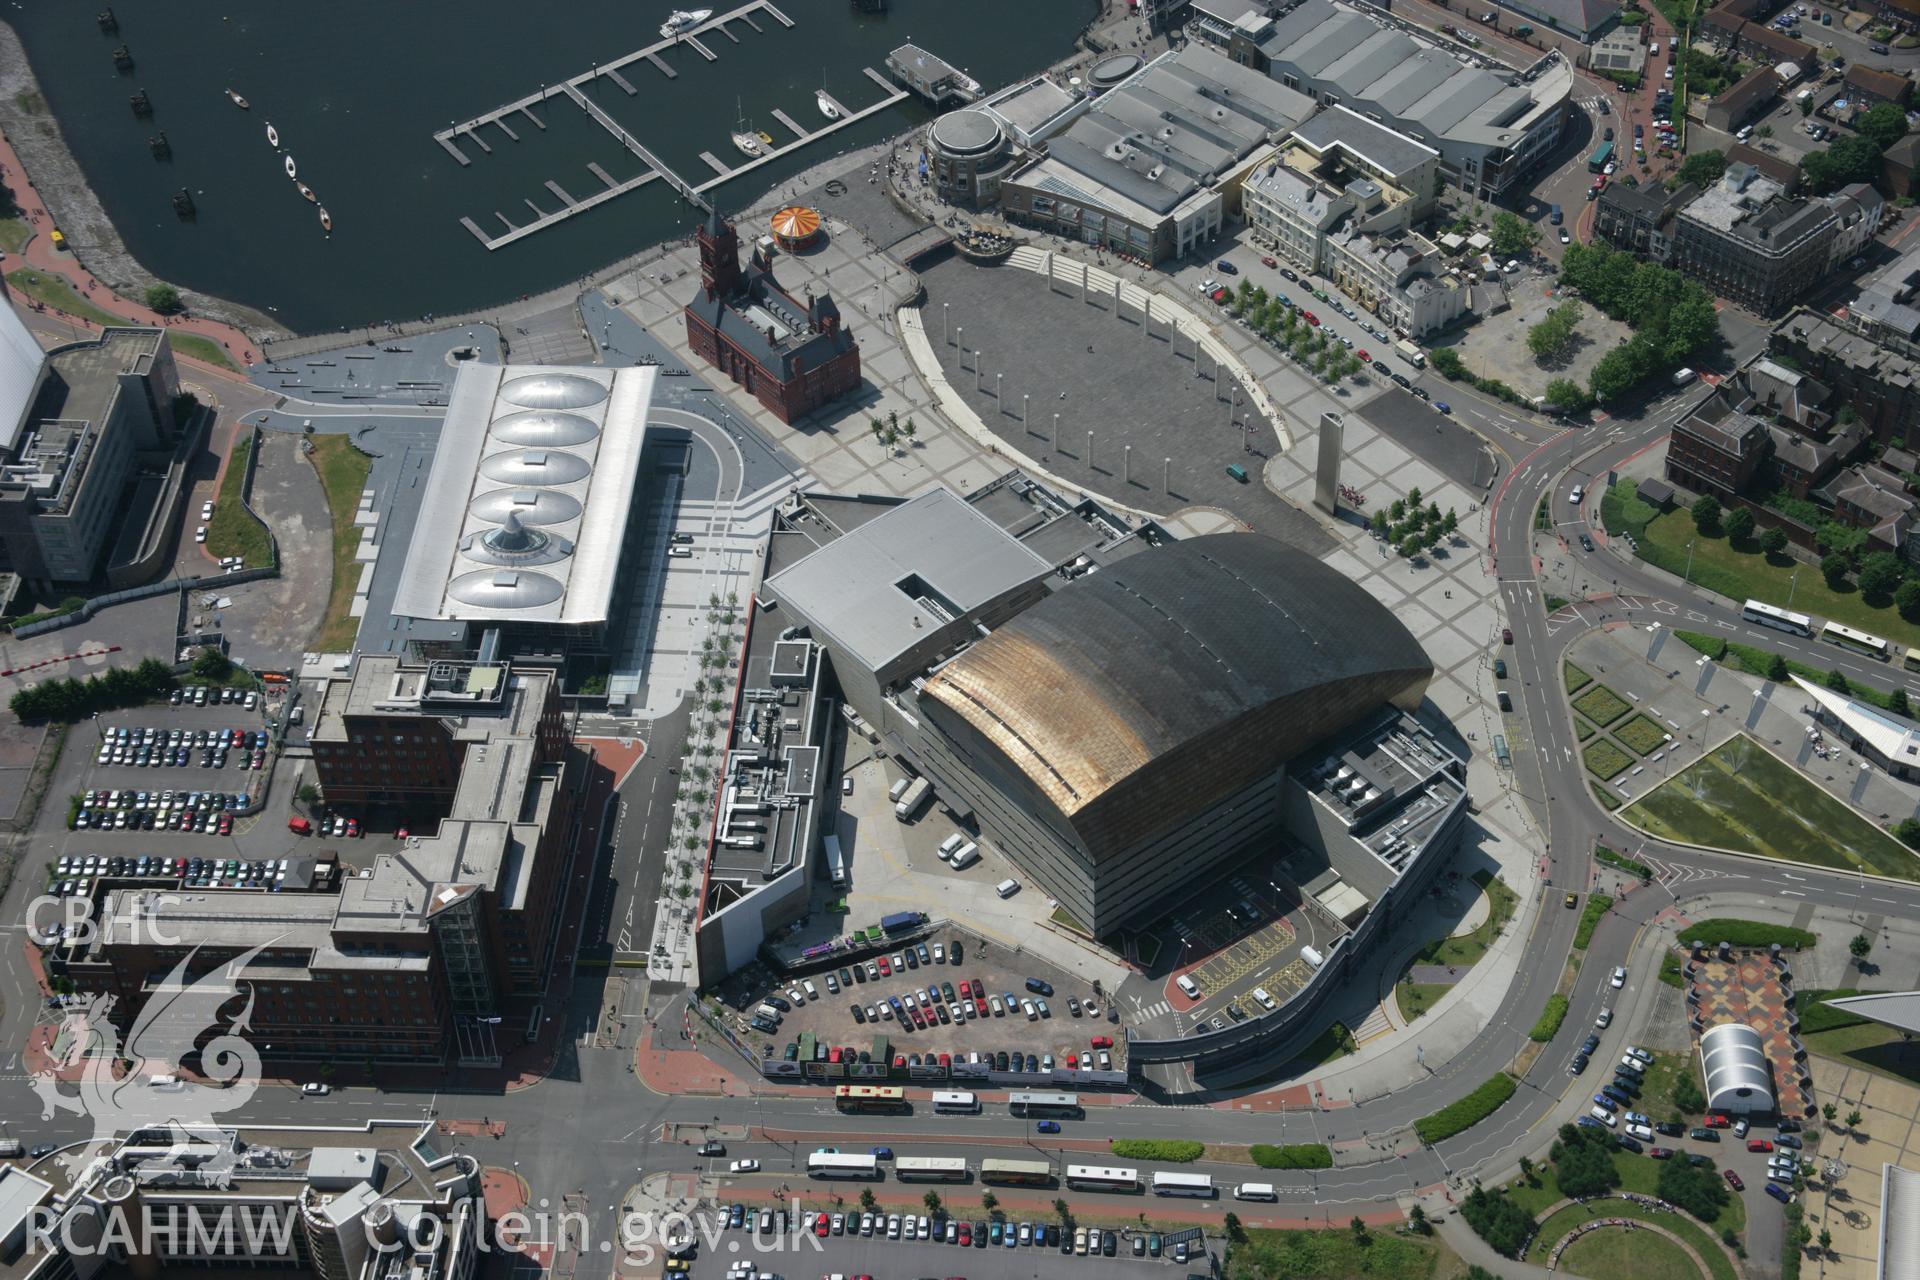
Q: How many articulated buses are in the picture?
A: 0